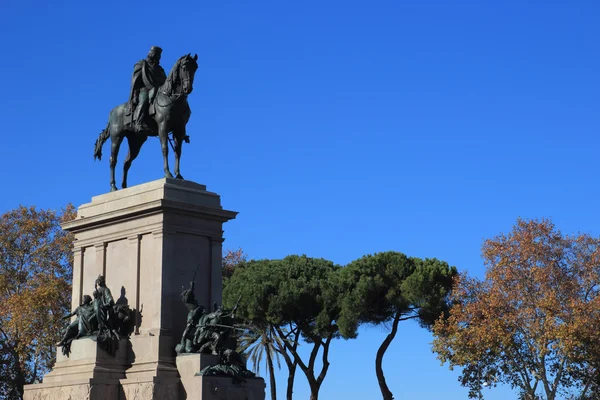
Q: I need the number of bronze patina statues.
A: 3